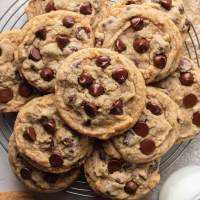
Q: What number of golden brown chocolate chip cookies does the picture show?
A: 11